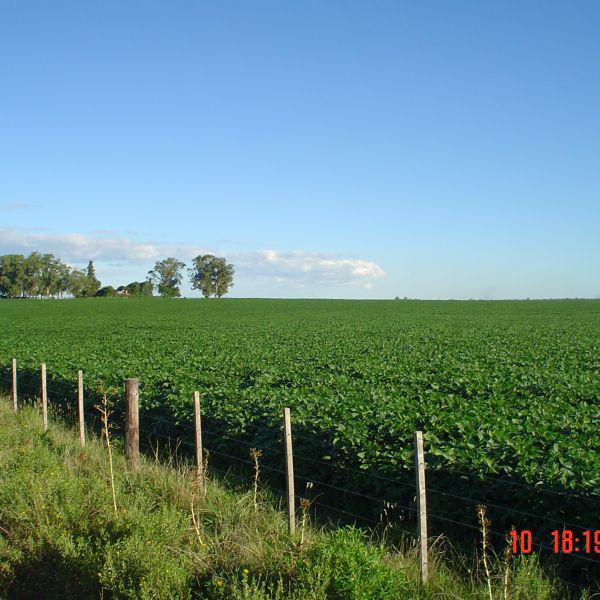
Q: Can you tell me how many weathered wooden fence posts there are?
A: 7